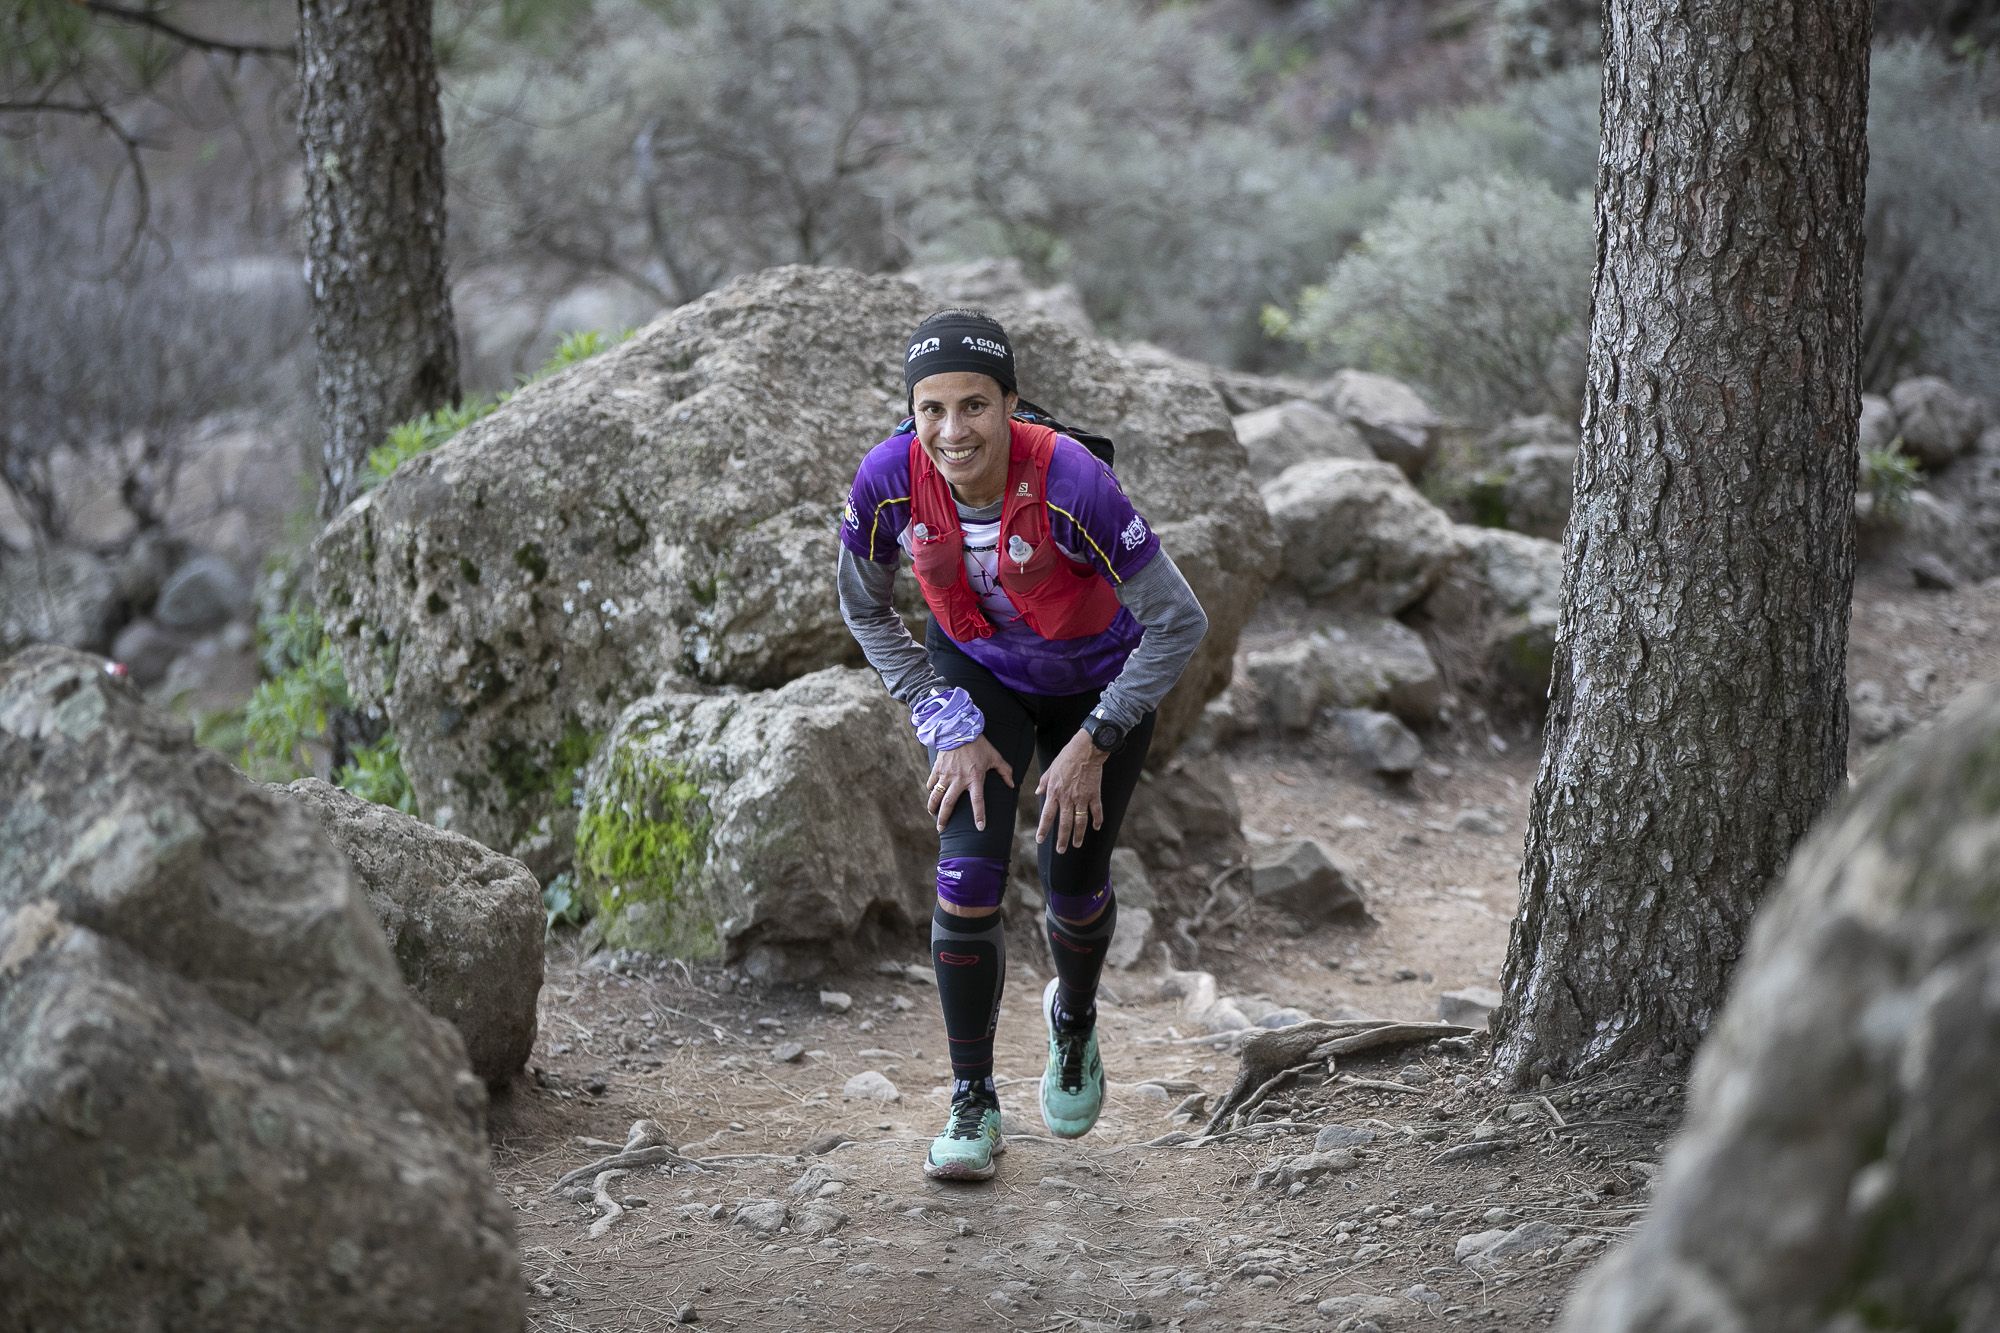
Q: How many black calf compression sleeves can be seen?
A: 2